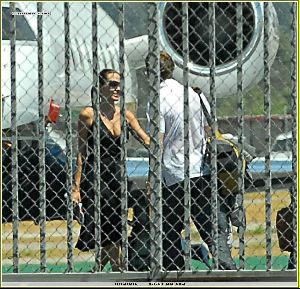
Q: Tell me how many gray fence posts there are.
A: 11